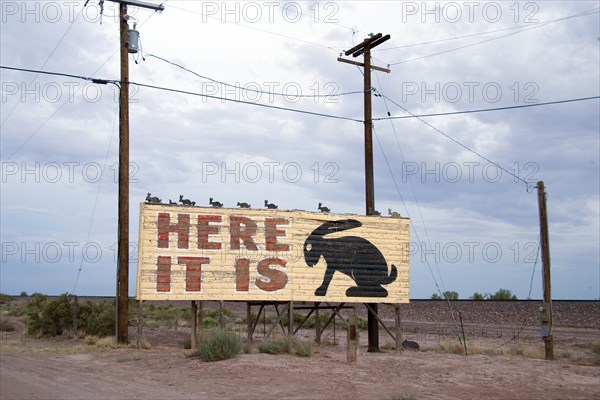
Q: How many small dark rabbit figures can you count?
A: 9